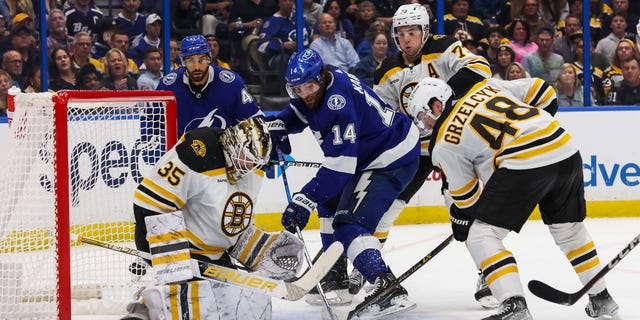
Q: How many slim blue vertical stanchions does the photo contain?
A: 5